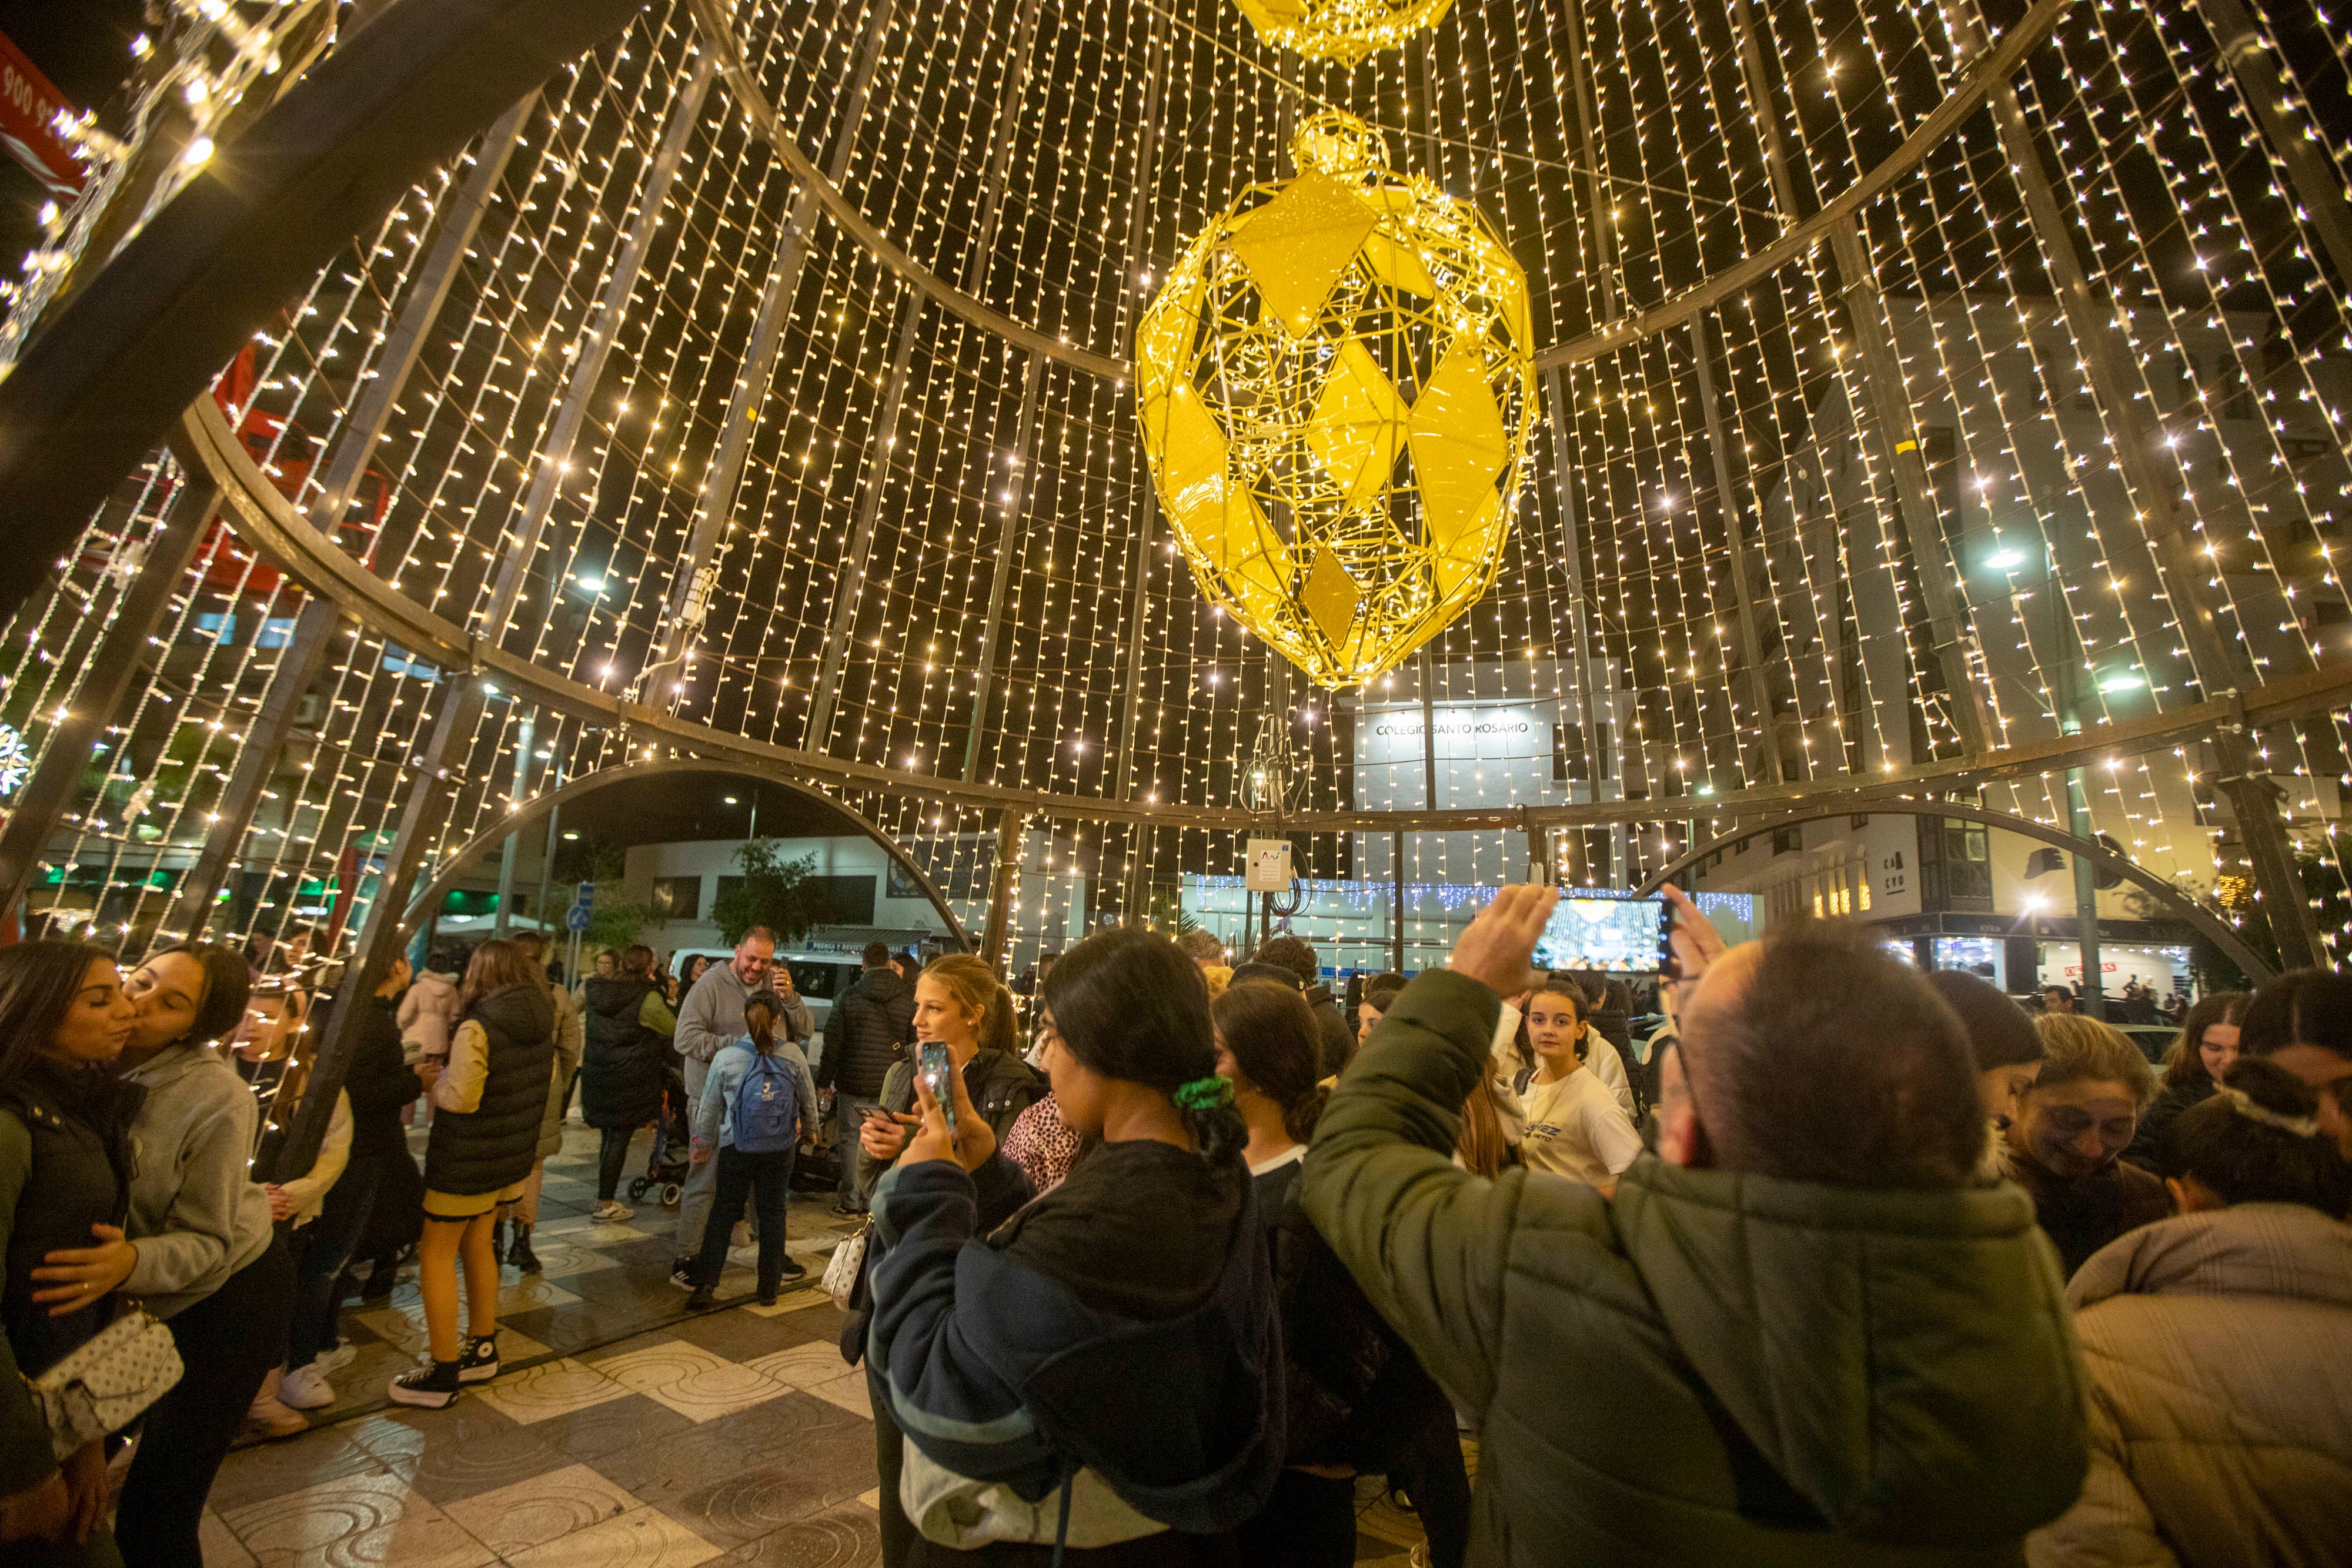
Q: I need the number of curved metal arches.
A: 2